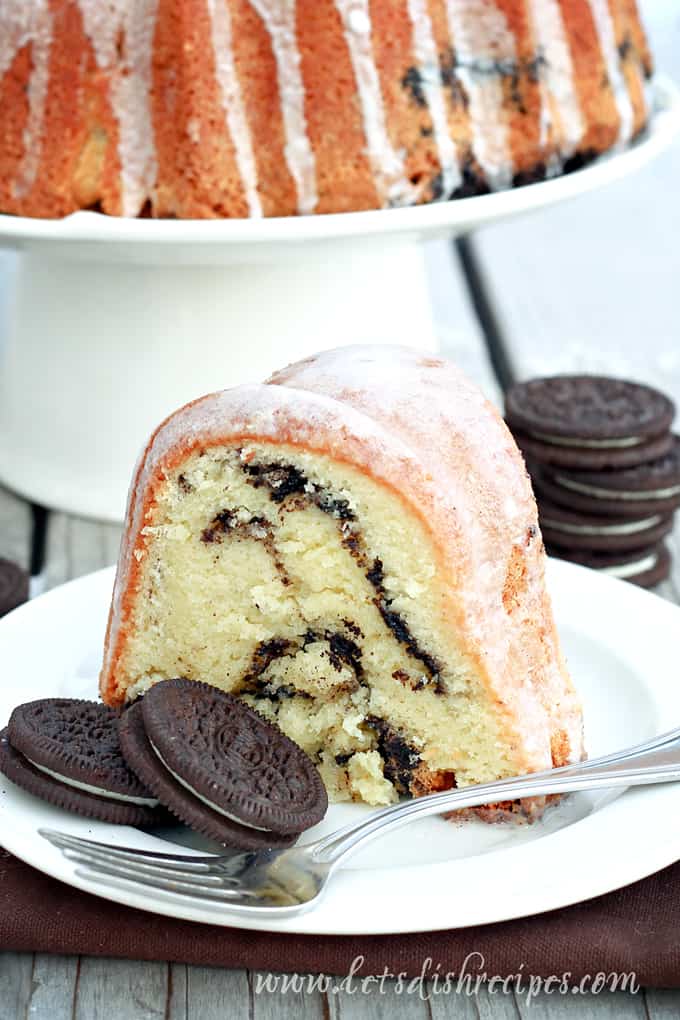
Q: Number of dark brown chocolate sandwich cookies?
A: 7